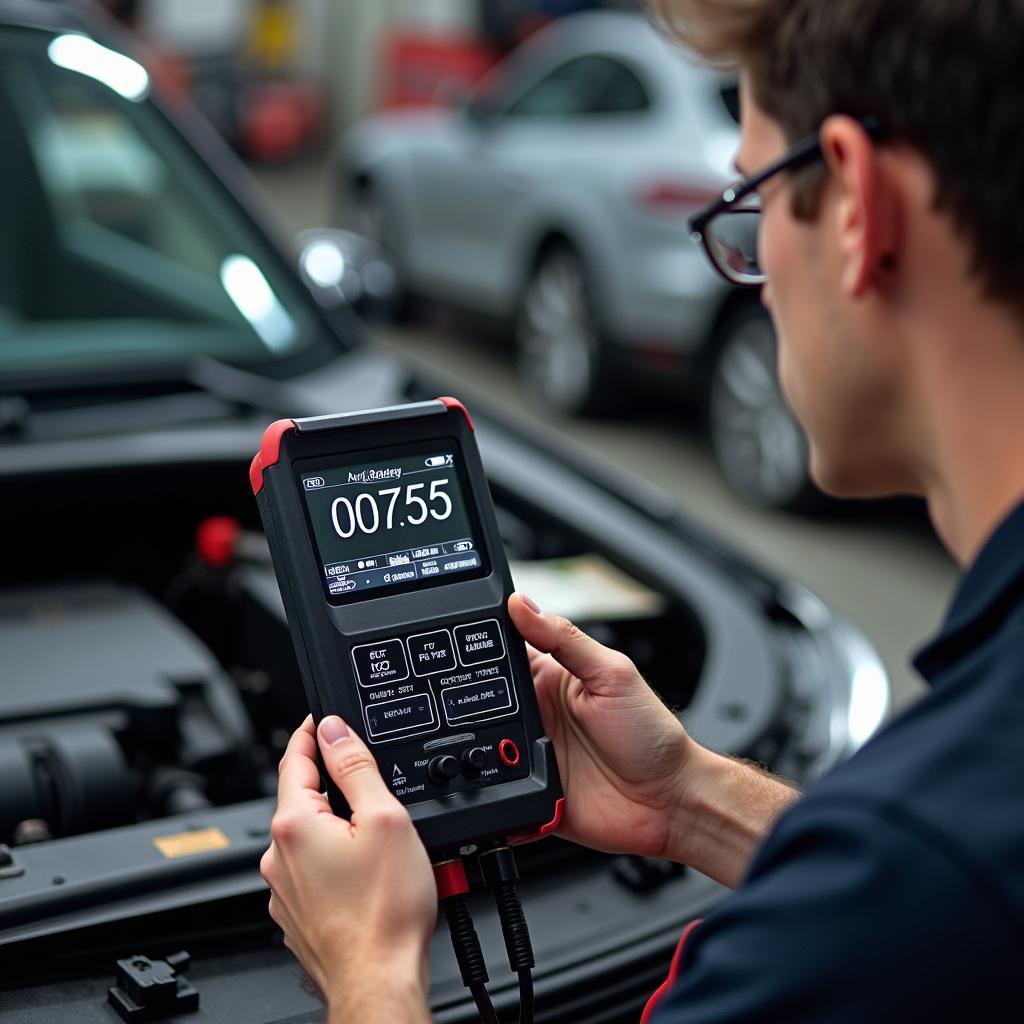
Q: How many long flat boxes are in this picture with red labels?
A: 0